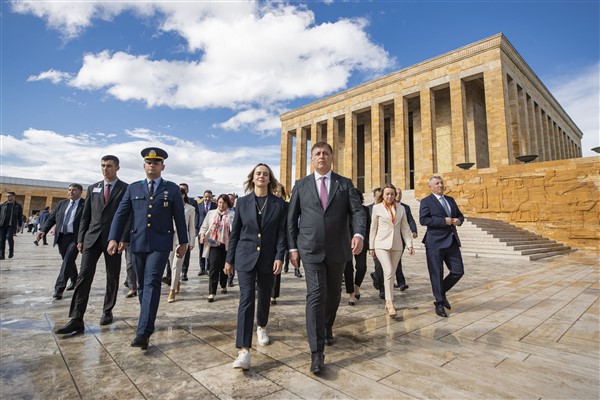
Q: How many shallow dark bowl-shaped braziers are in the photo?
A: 3